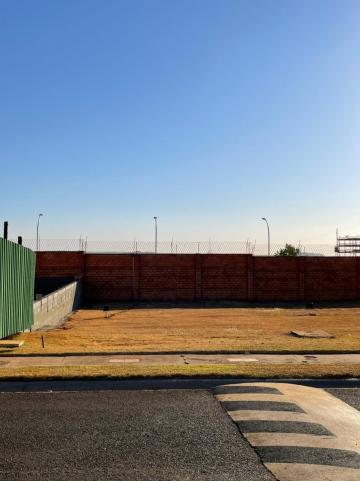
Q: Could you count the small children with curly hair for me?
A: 0